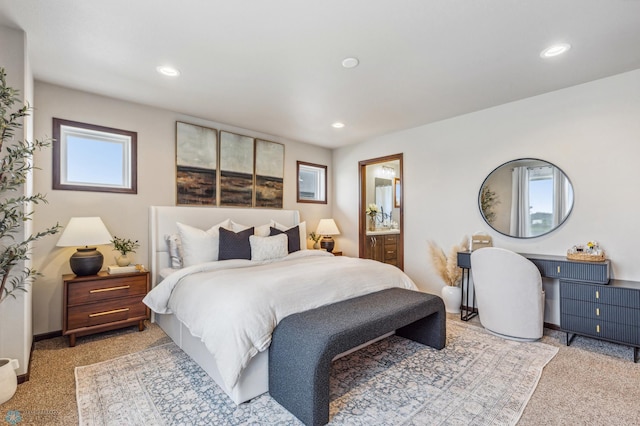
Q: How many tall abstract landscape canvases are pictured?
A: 3